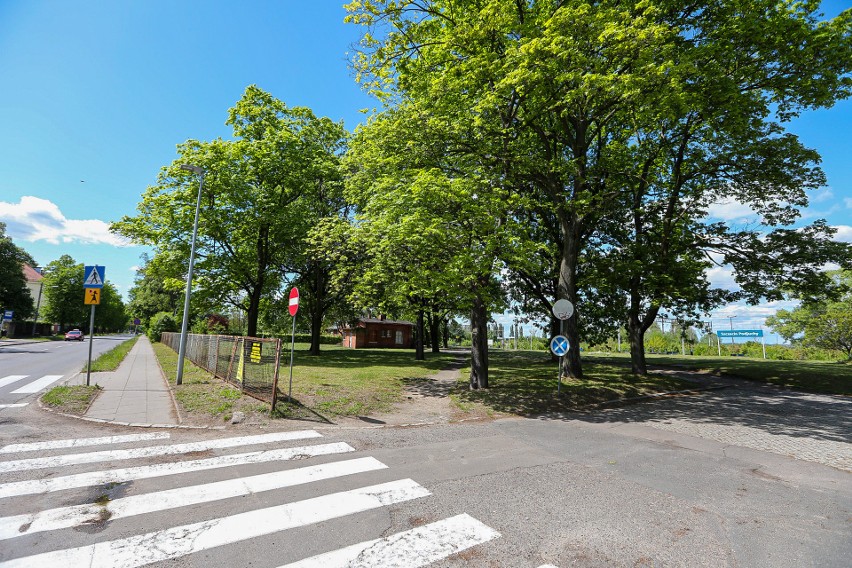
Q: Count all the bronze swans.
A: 0